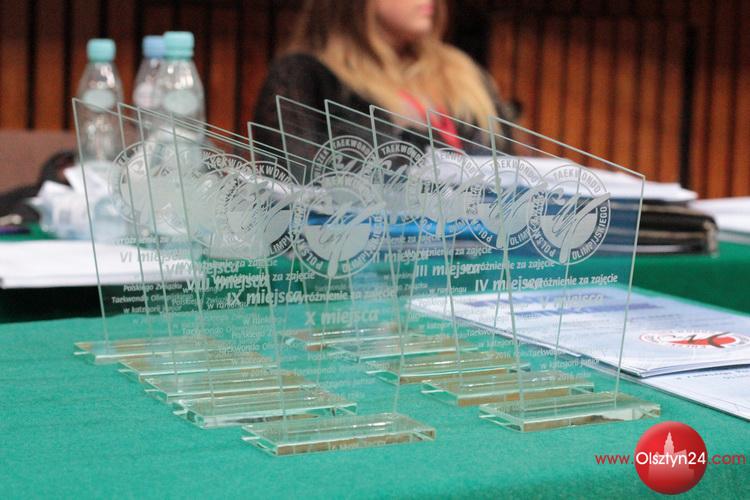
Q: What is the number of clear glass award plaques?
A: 10